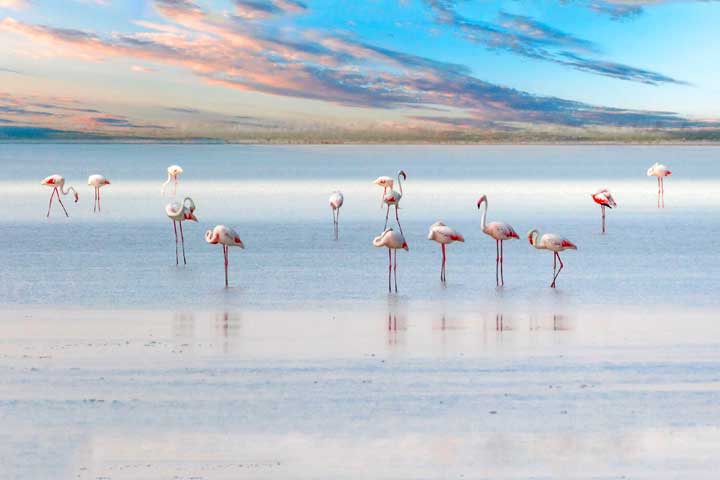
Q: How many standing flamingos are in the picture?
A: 14